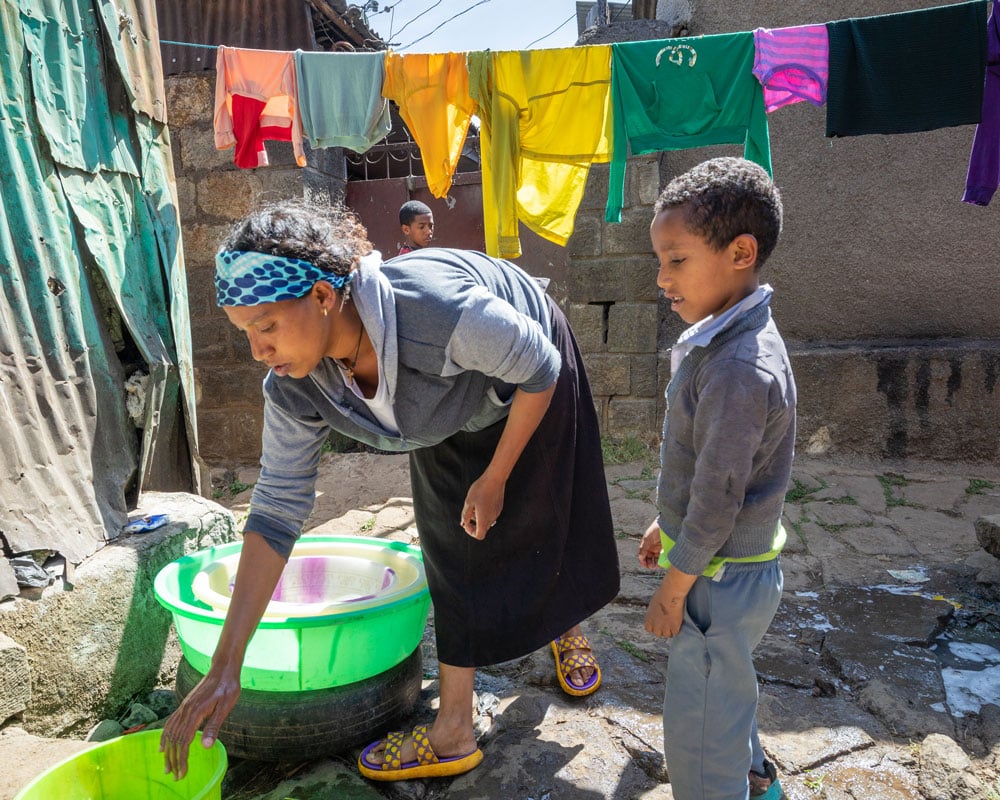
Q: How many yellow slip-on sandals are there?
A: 2